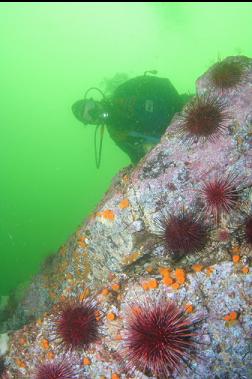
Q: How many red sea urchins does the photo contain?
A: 8